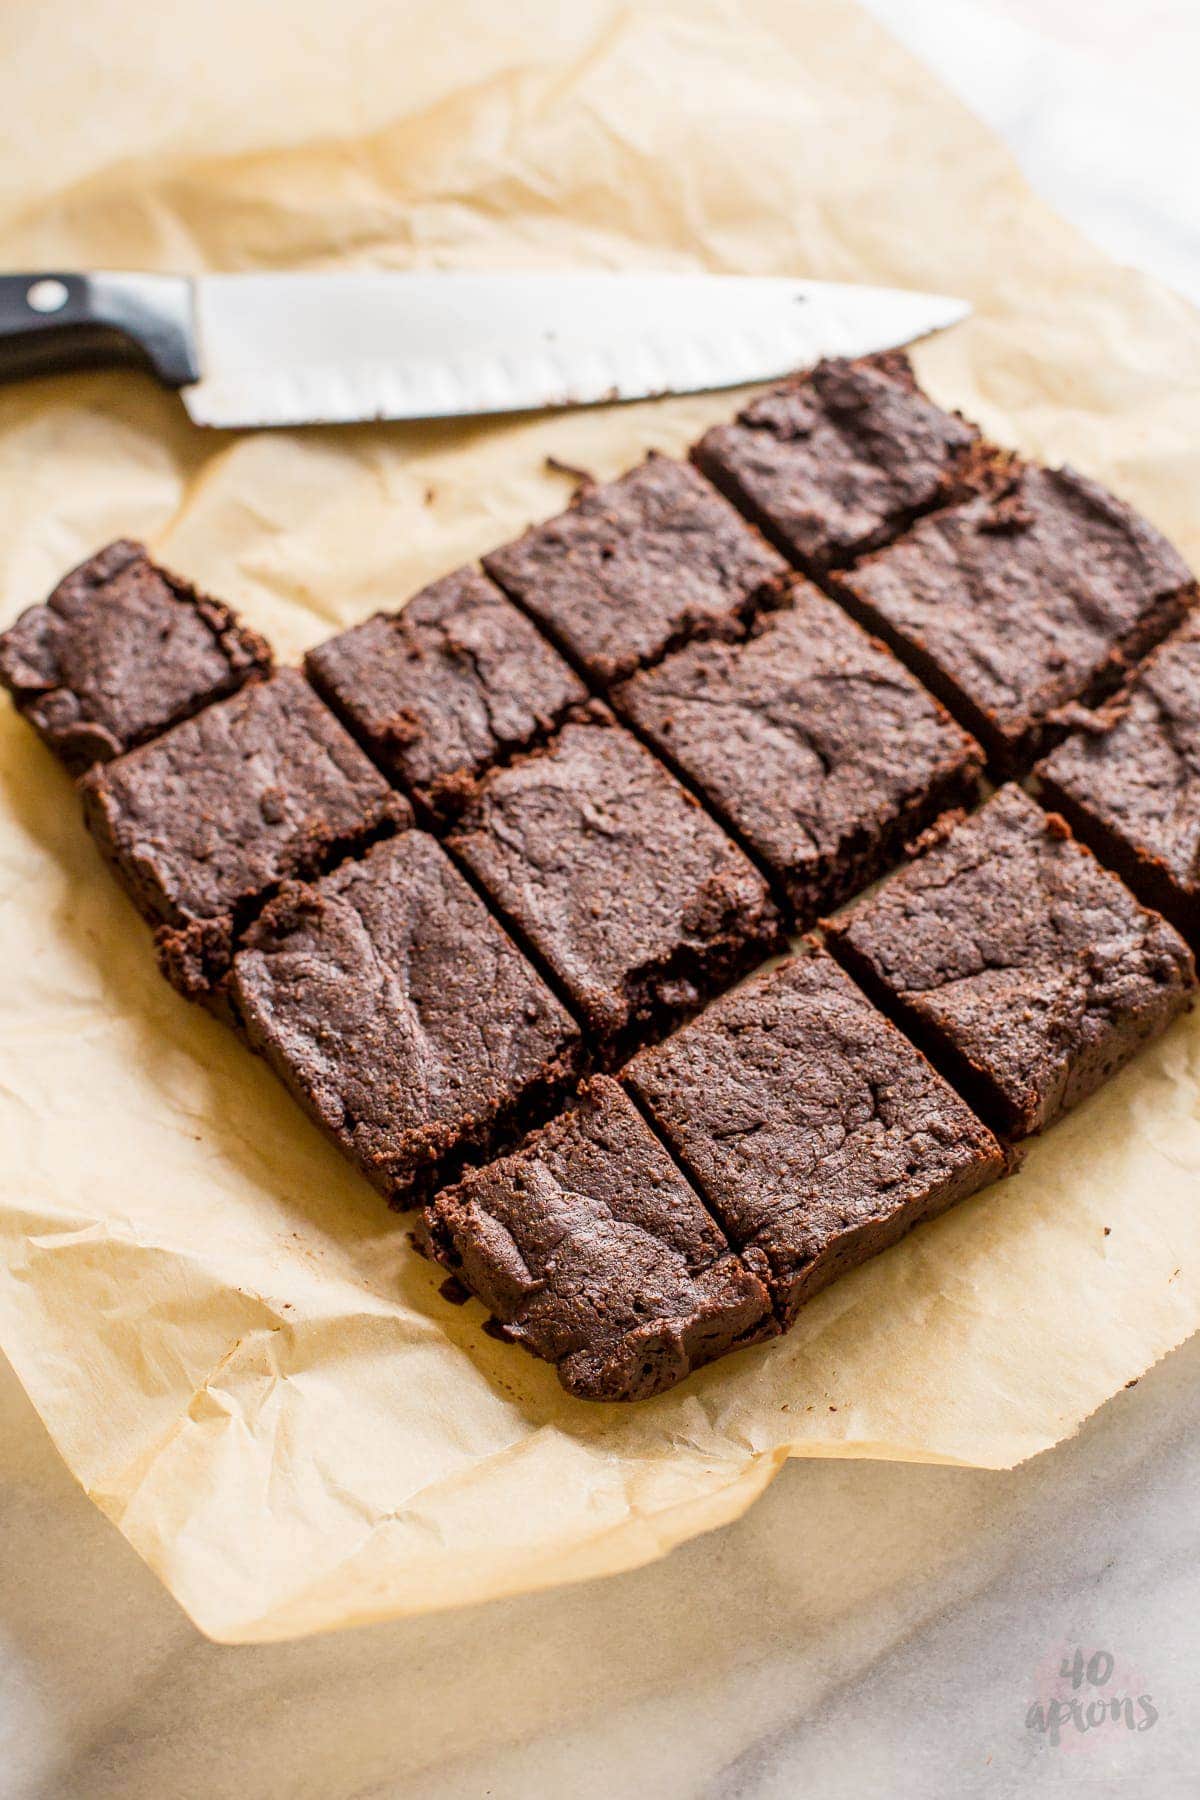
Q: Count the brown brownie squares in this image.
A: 13